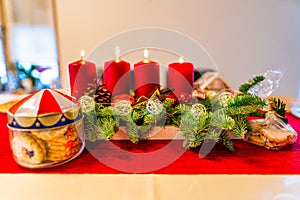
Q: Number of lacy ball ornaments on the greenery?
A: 5